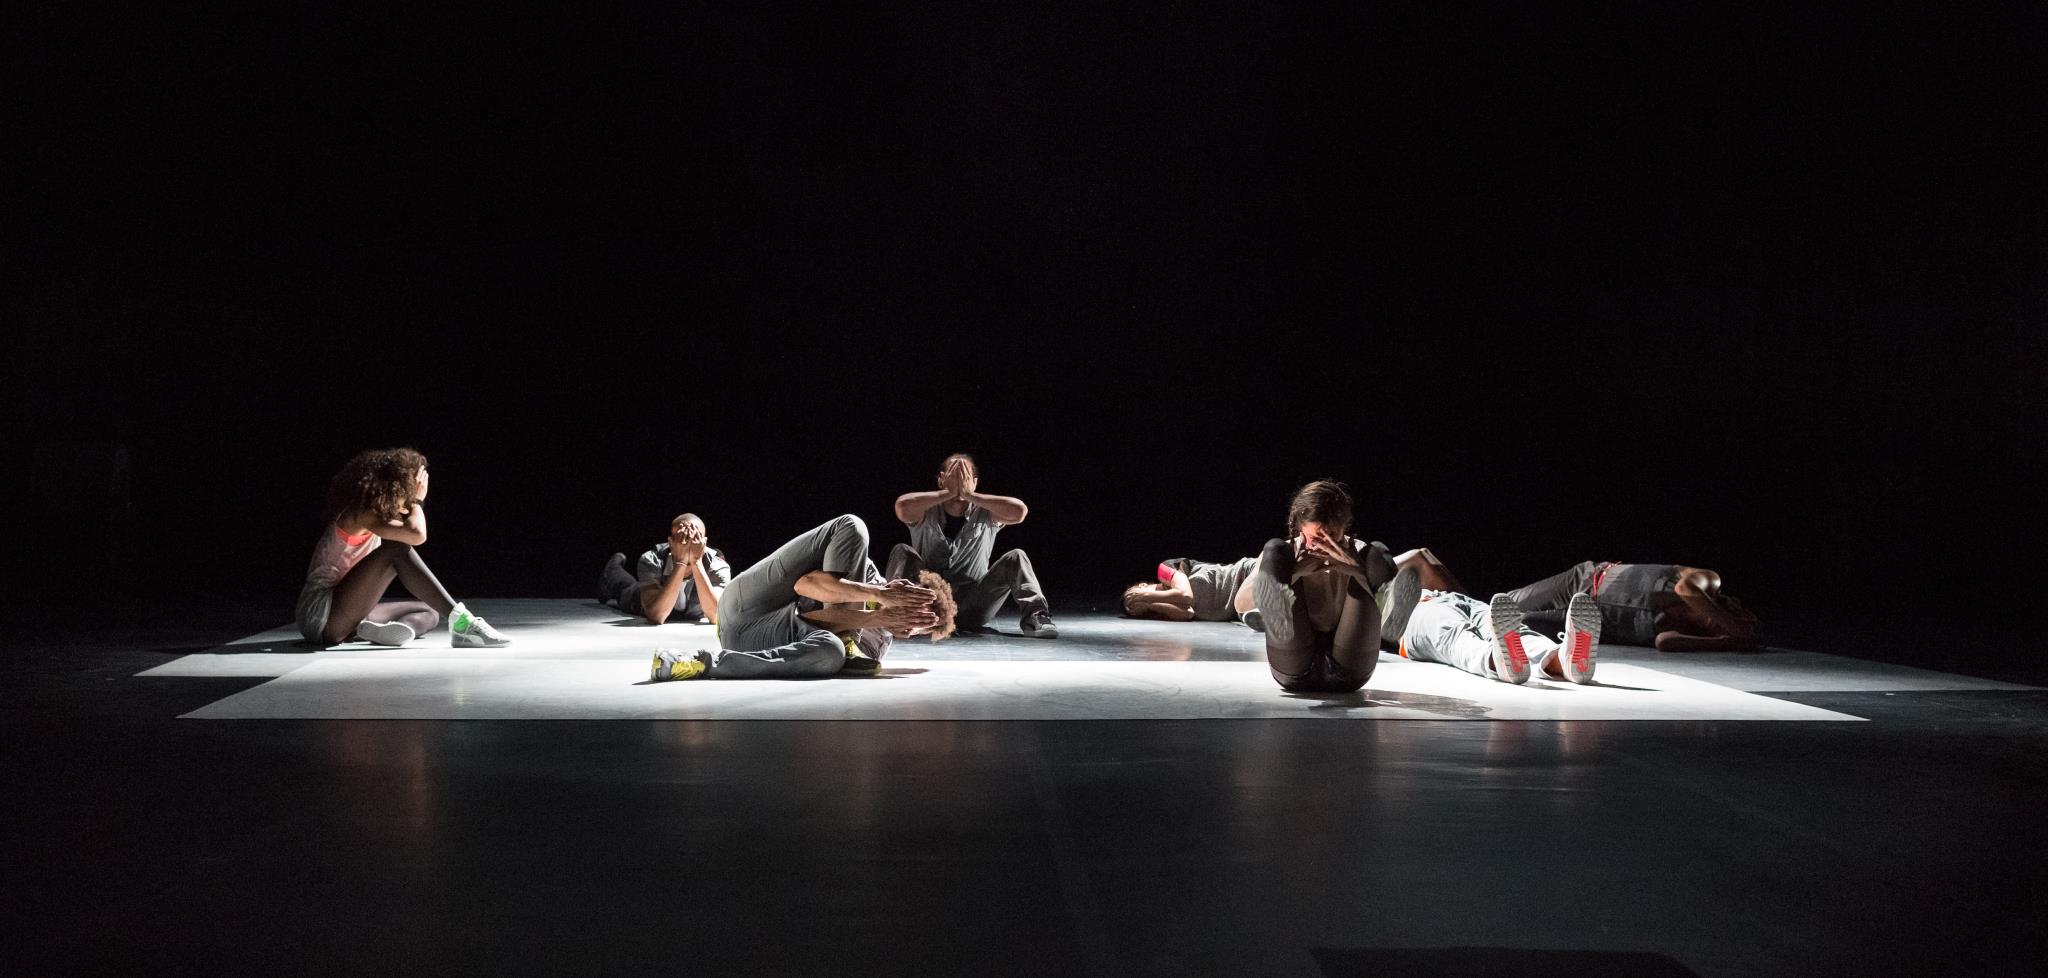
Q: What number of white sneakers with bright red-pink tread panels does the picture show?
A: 2